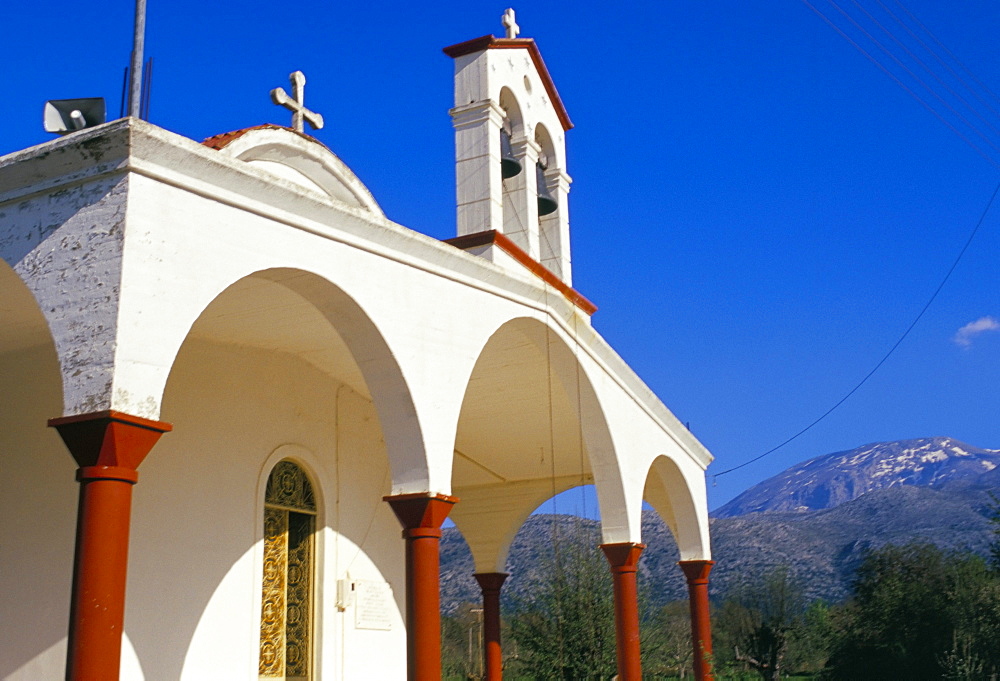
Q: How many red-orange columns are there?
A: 5